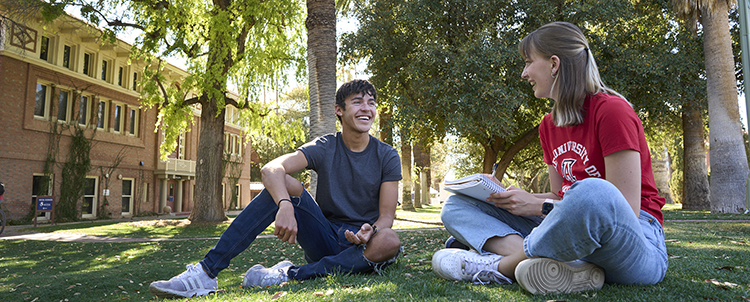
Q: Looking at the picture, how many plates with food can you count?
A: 0